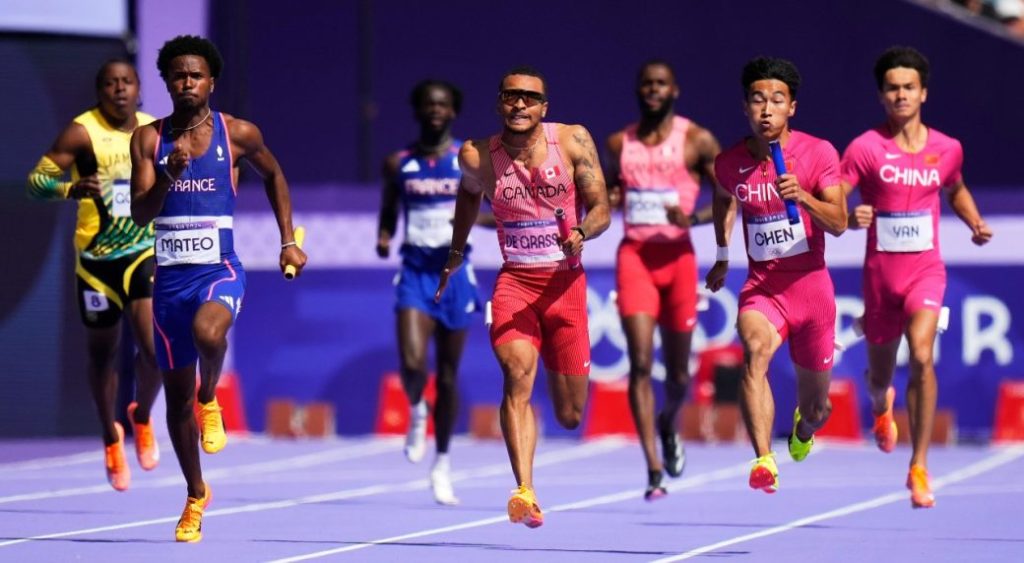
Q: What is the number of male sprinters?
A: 7